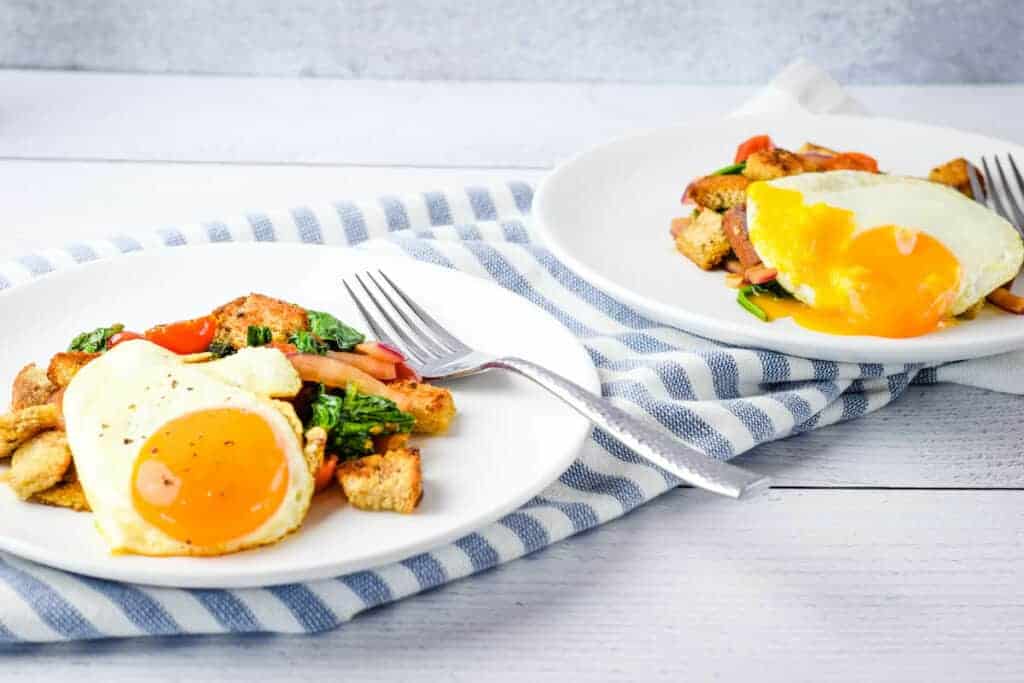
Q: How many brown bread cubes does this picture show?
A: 12